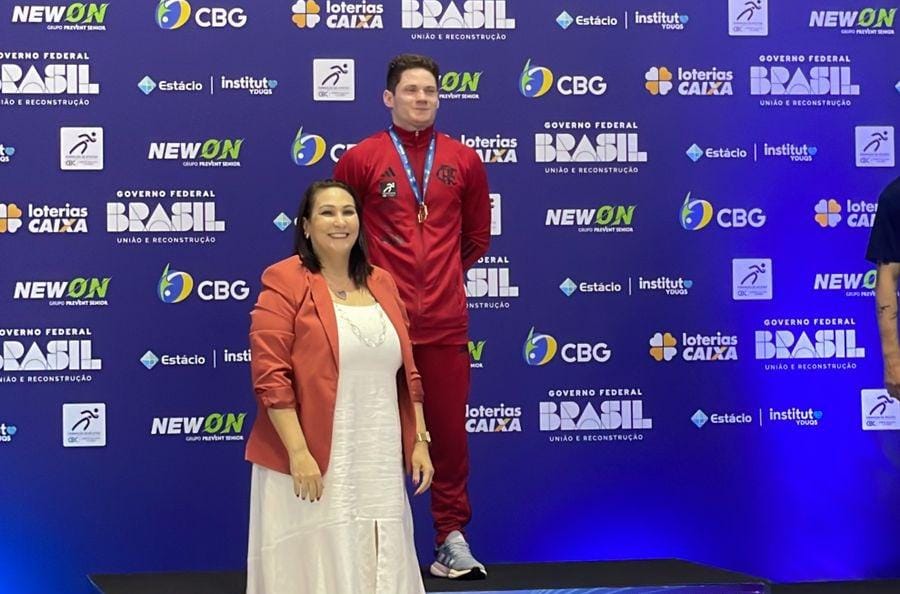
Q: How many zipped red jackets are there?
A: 1